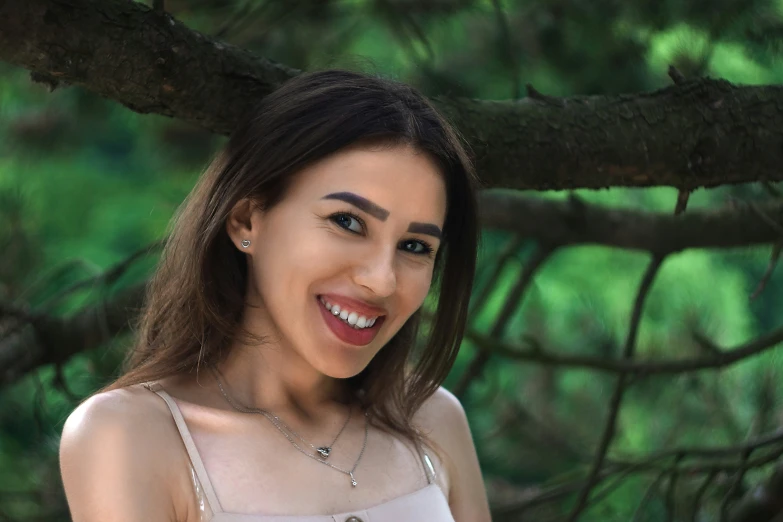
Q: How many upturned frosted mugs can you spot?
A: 0